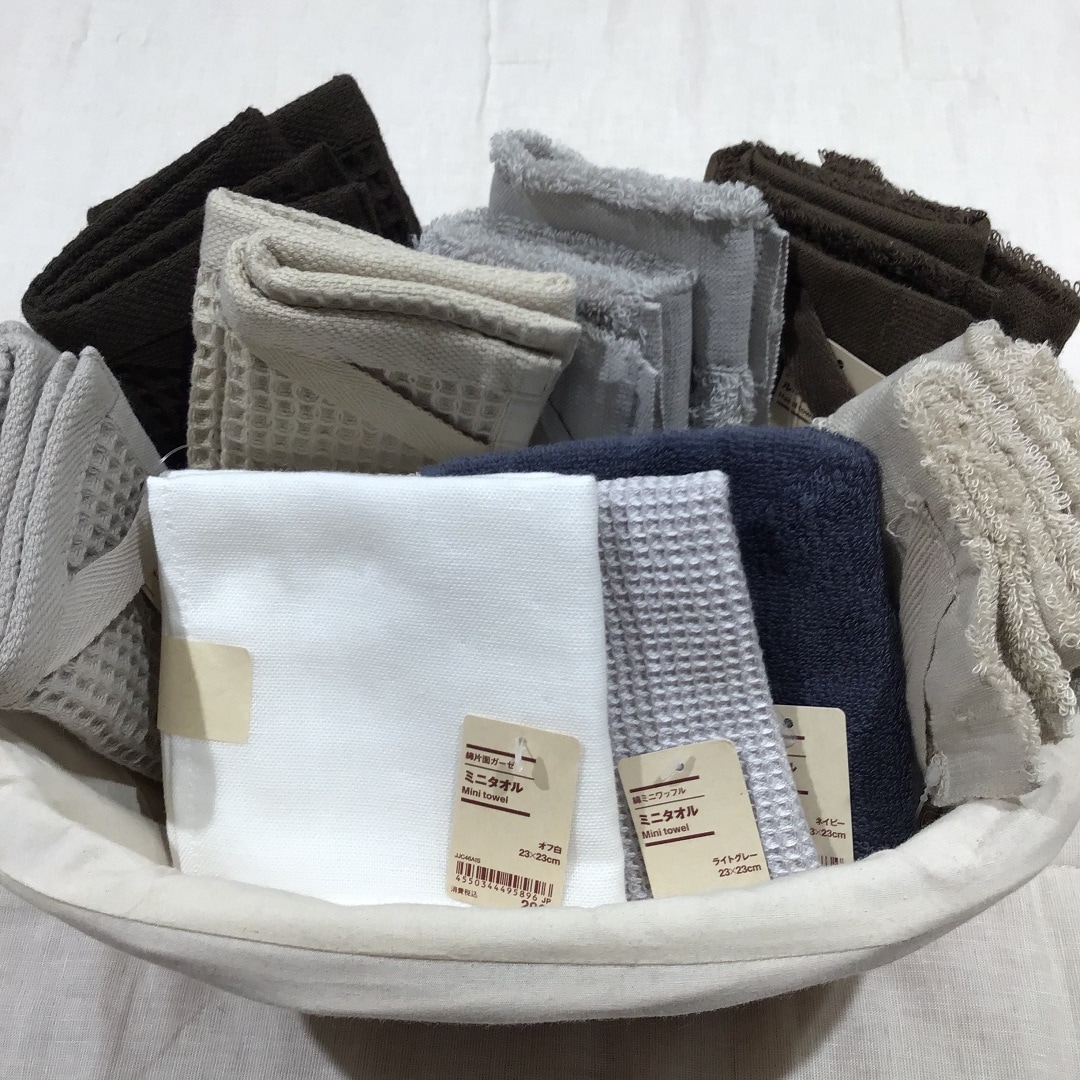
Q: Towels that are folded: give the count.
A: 9